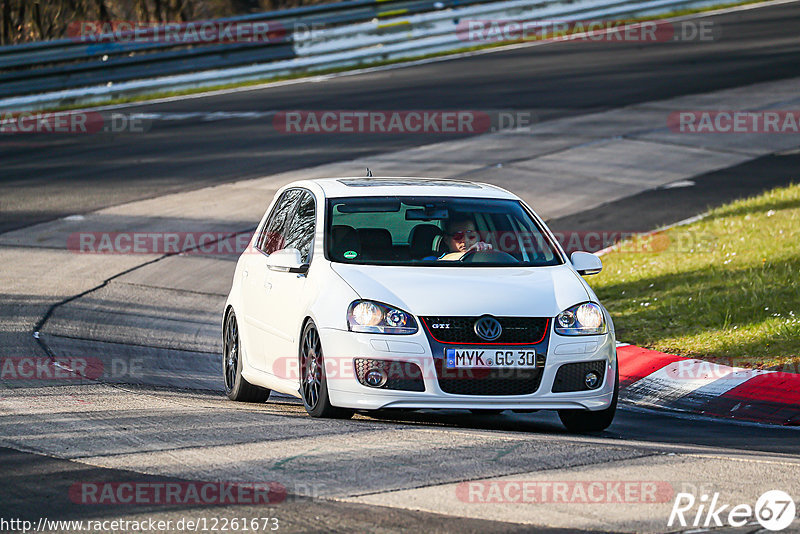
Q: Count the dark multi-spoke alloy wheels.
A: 2